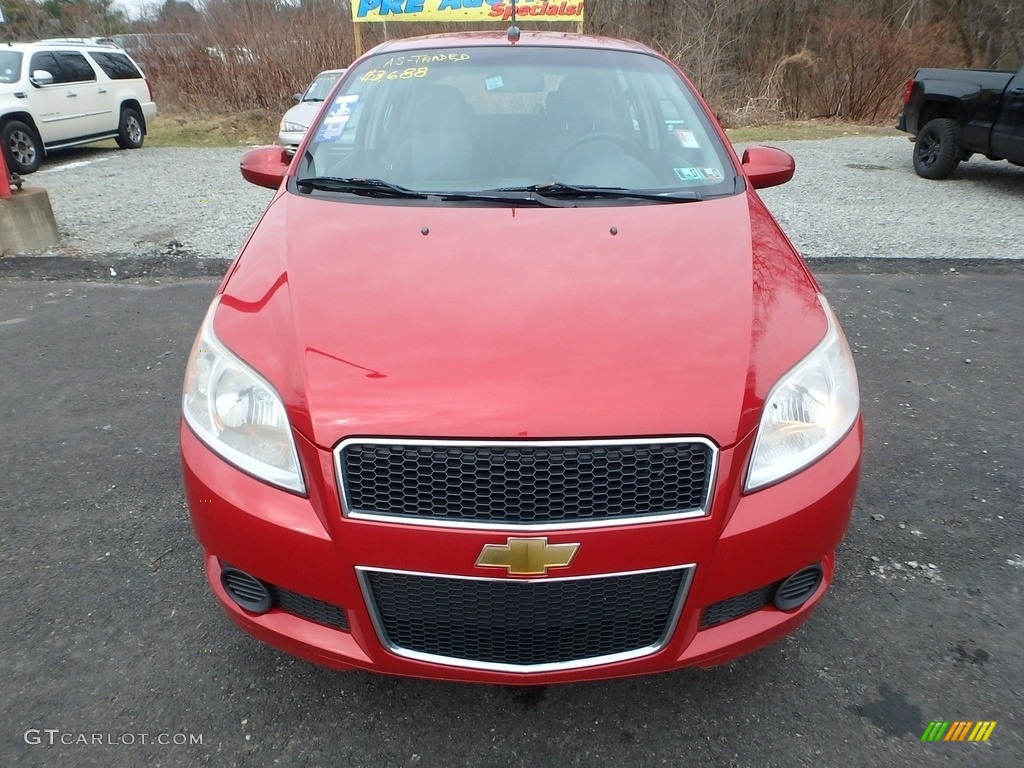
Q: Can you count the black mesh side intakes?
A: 2